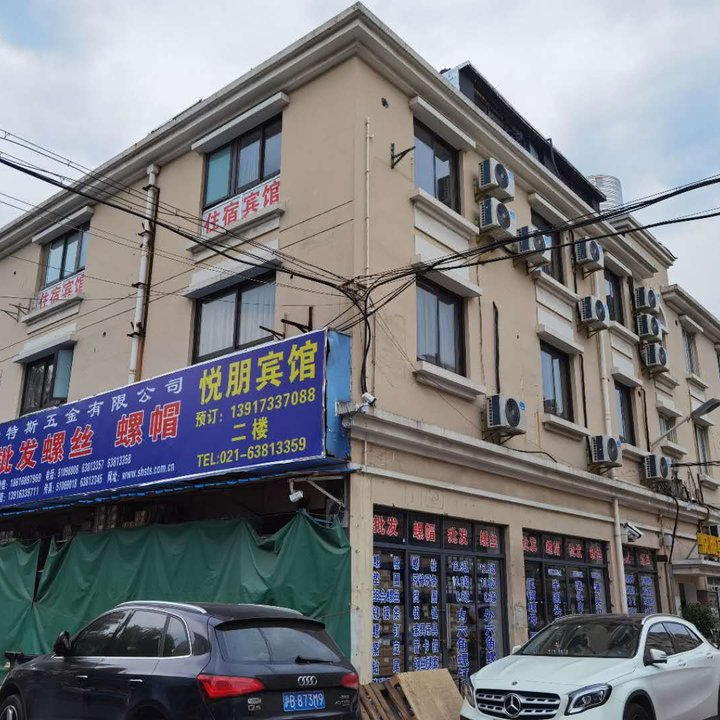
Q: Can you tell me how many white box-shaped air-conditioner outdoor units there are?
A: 11